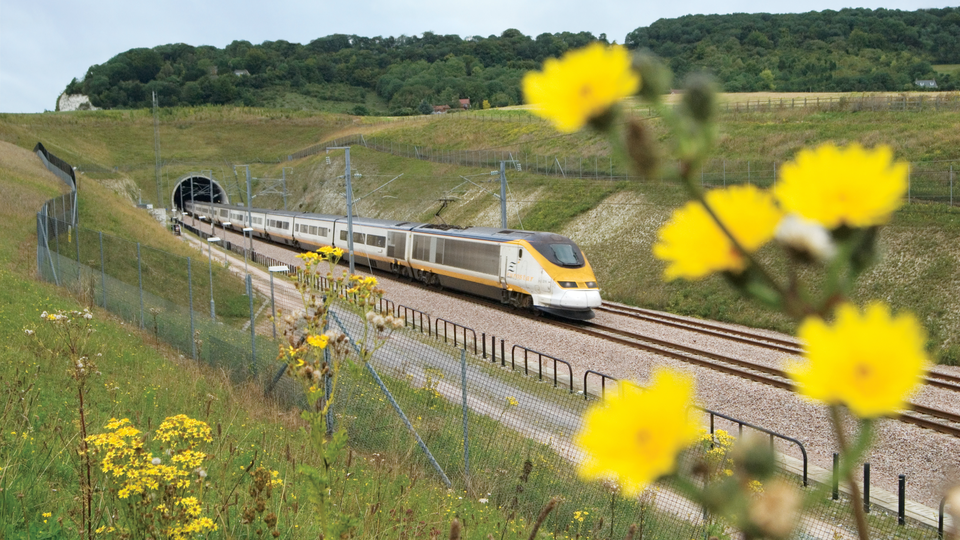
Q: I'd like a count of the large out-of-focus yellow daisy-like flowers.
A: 5